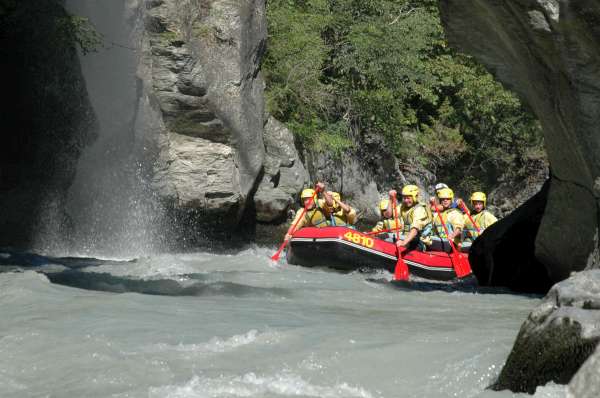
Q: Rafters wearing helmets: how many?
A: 7